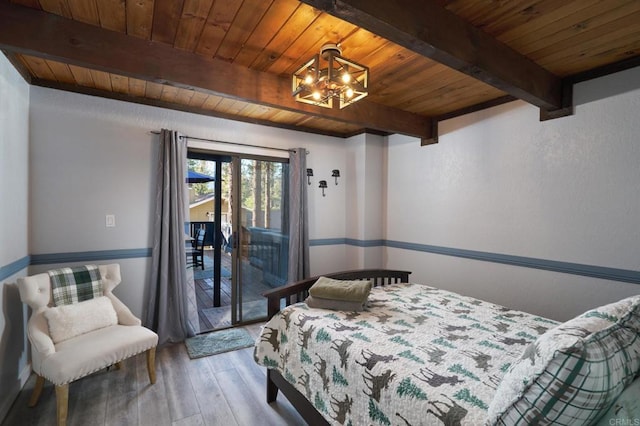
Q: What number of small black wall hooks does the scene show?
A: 3